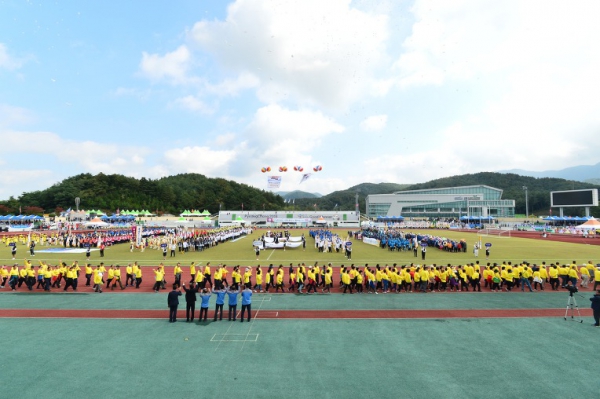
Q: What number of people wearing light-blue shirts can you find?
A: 4